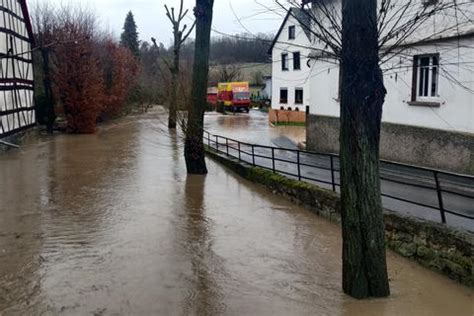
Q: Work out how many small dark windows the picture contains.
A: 5